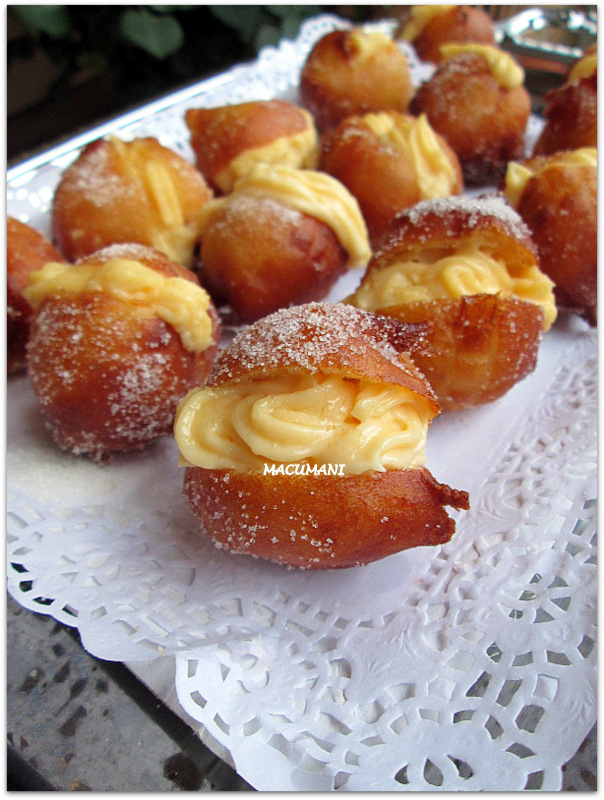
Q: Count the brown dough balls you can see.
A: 13